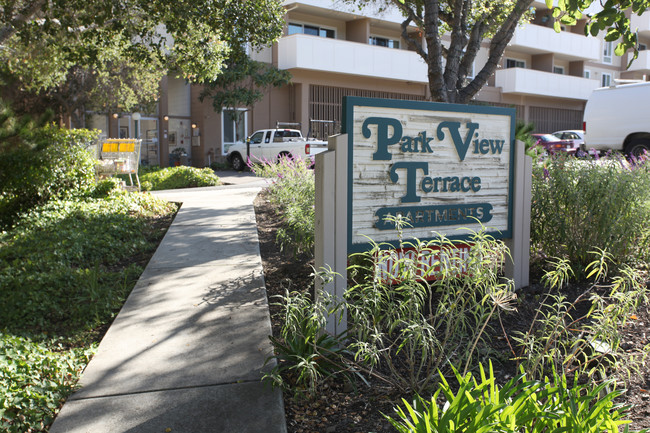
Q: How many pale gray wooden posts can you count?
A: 4